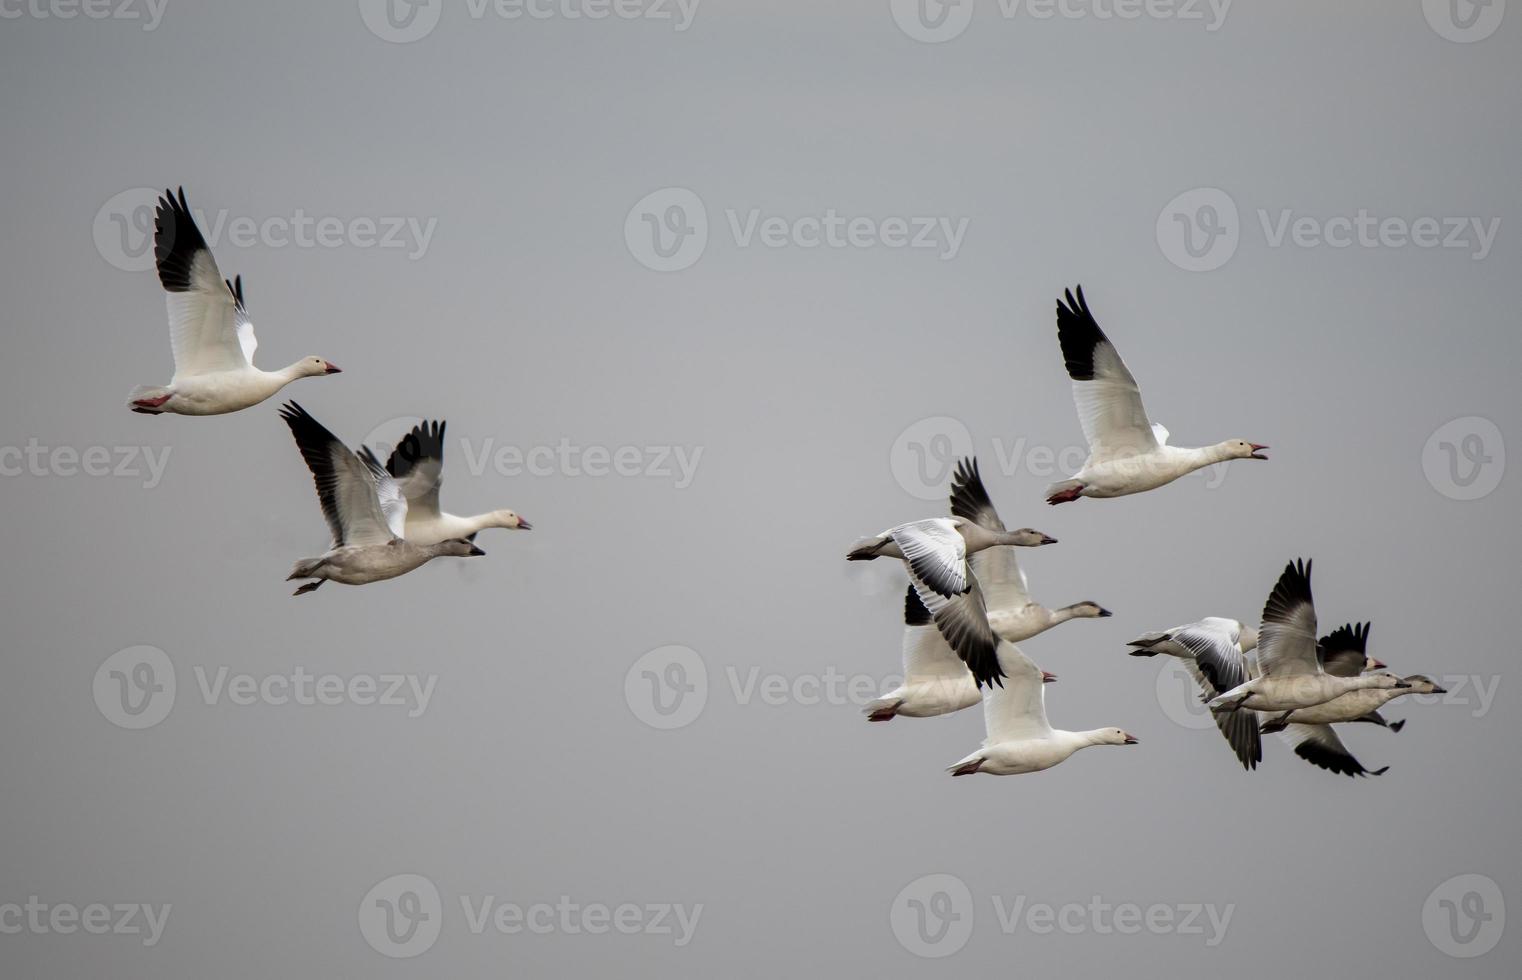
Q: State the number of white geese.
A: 12